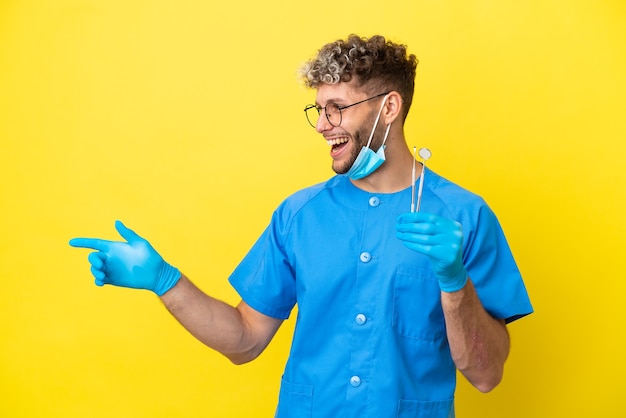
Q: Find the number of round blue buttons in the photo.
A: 4